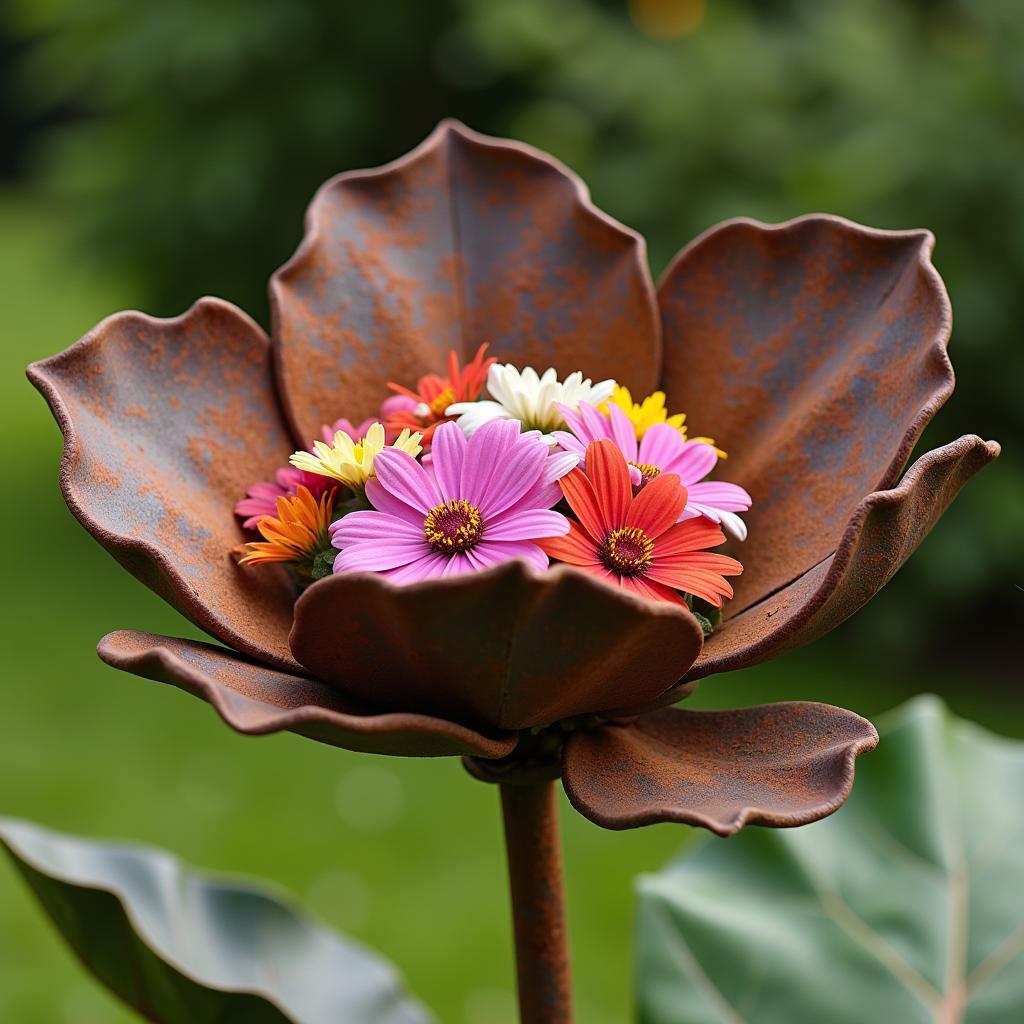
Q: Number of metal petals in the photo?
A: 7